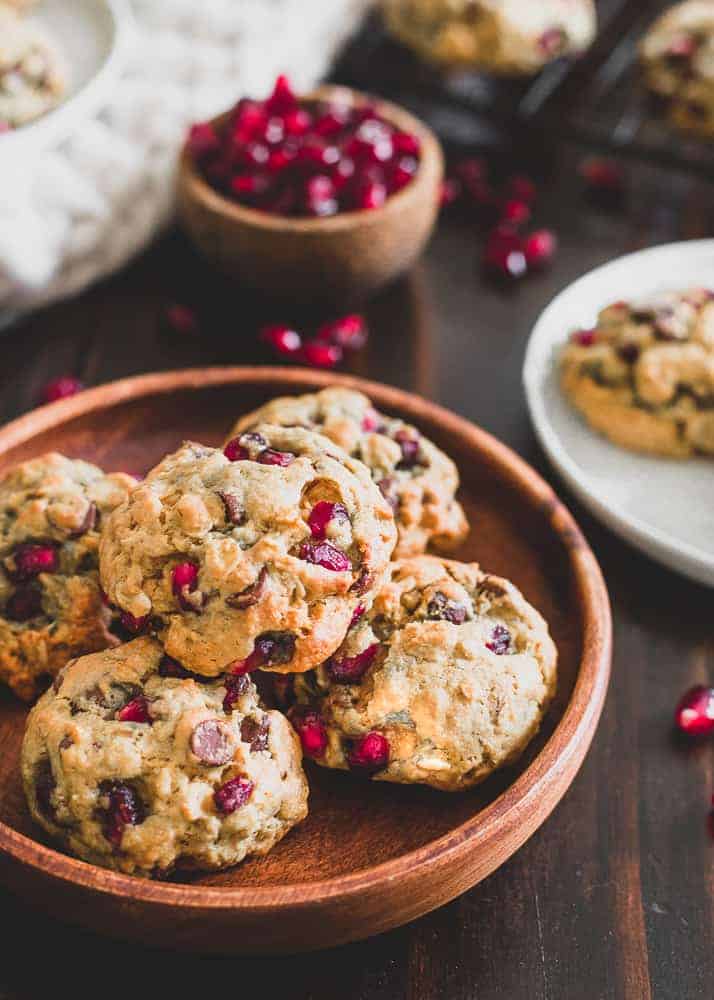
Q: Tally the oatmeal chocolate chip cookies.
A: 9